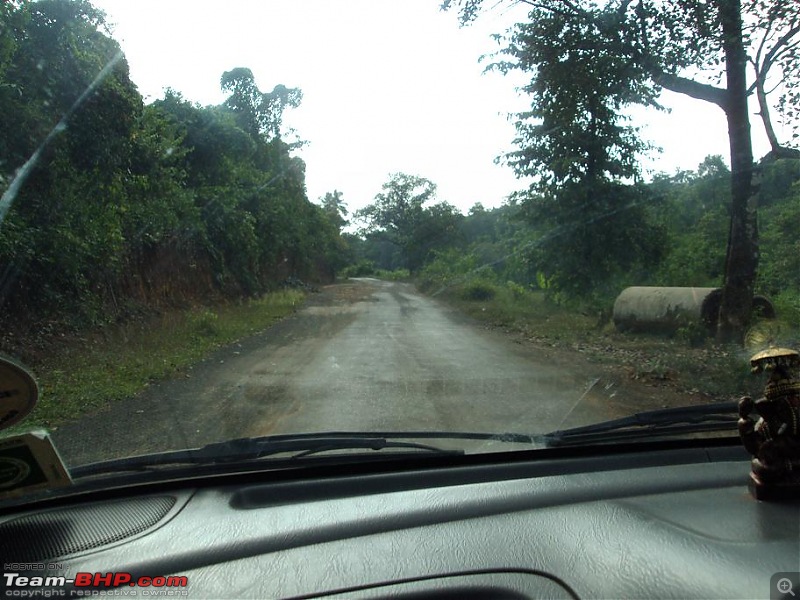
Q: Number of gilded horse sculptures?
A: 0